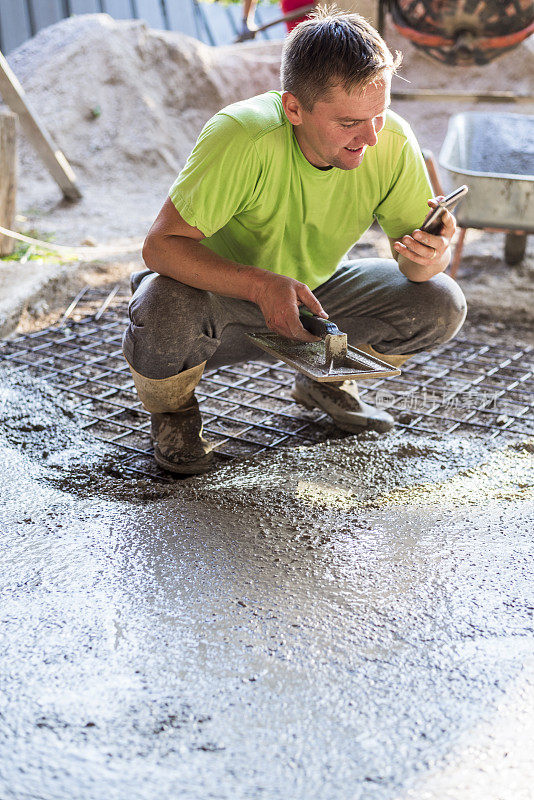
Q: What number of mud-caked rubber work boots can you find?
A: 2